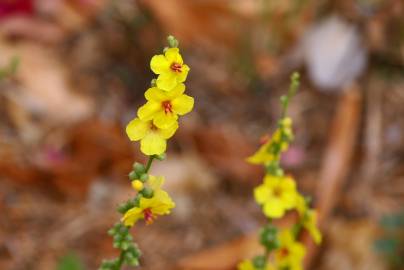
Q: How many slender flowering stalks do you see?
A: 2